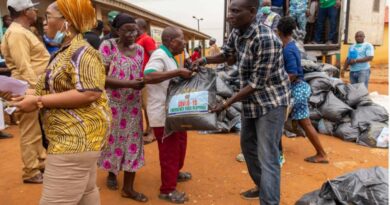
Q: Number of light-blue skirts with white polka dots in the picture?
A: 1